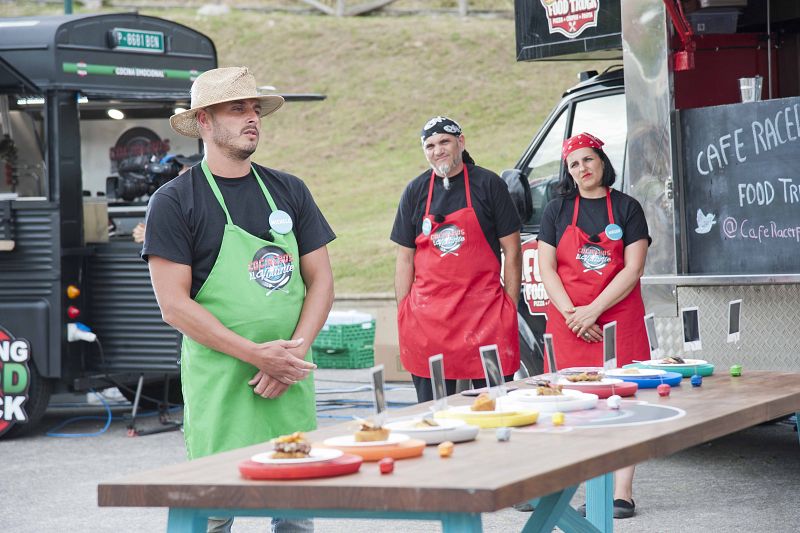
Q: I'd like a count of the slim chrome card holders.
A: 8